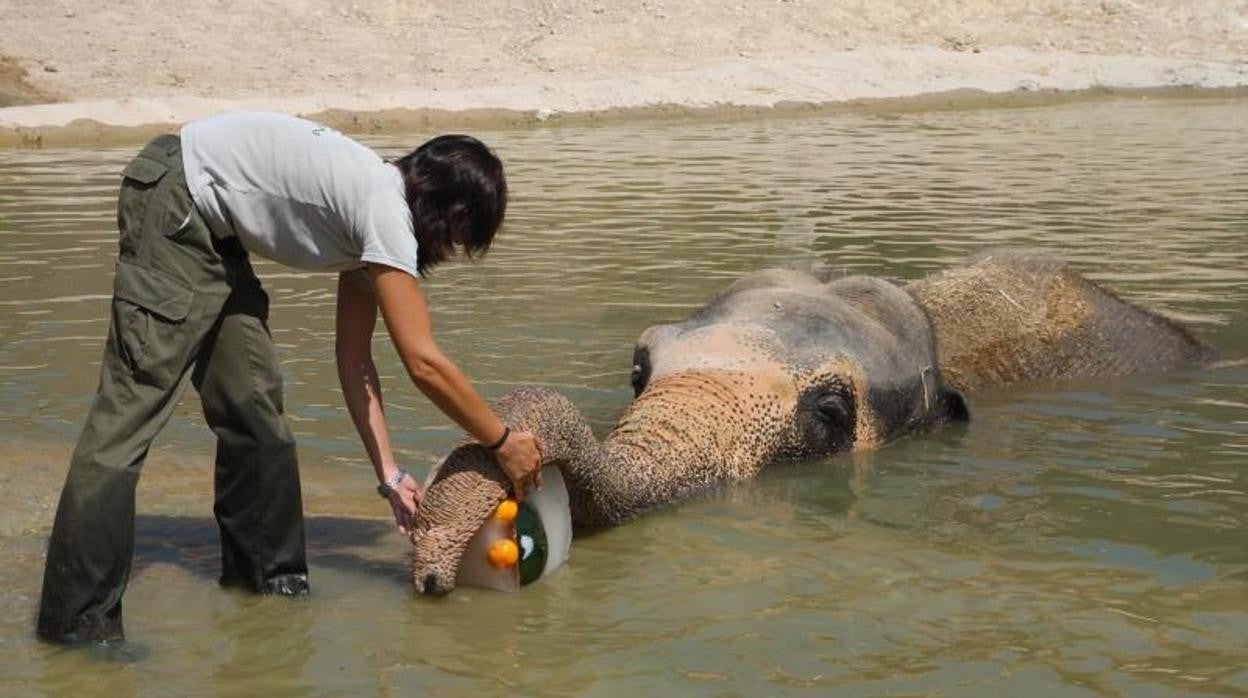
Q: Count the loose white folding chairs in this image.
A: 0